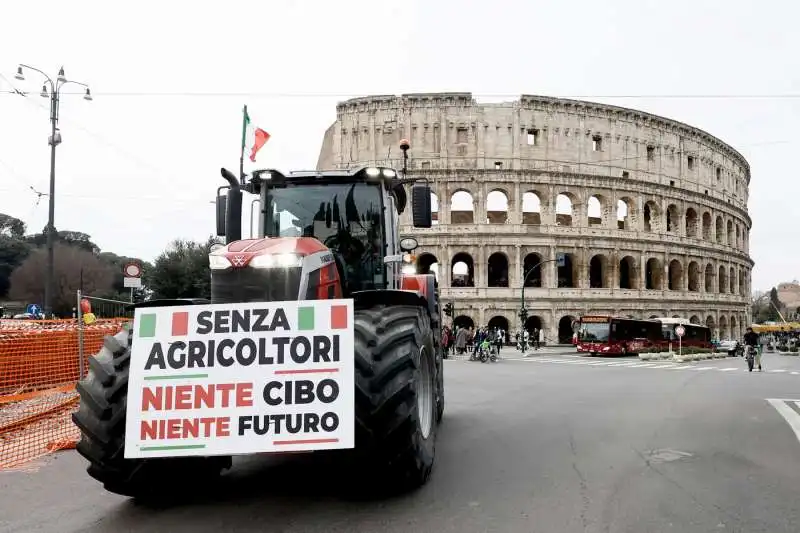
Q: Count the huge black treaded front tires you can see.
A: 2